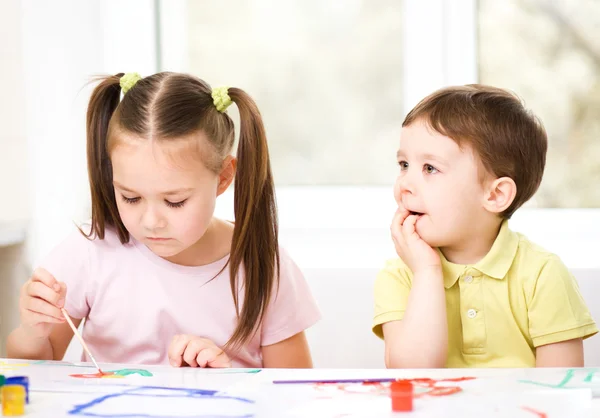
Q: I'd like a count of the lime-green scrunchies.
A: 2